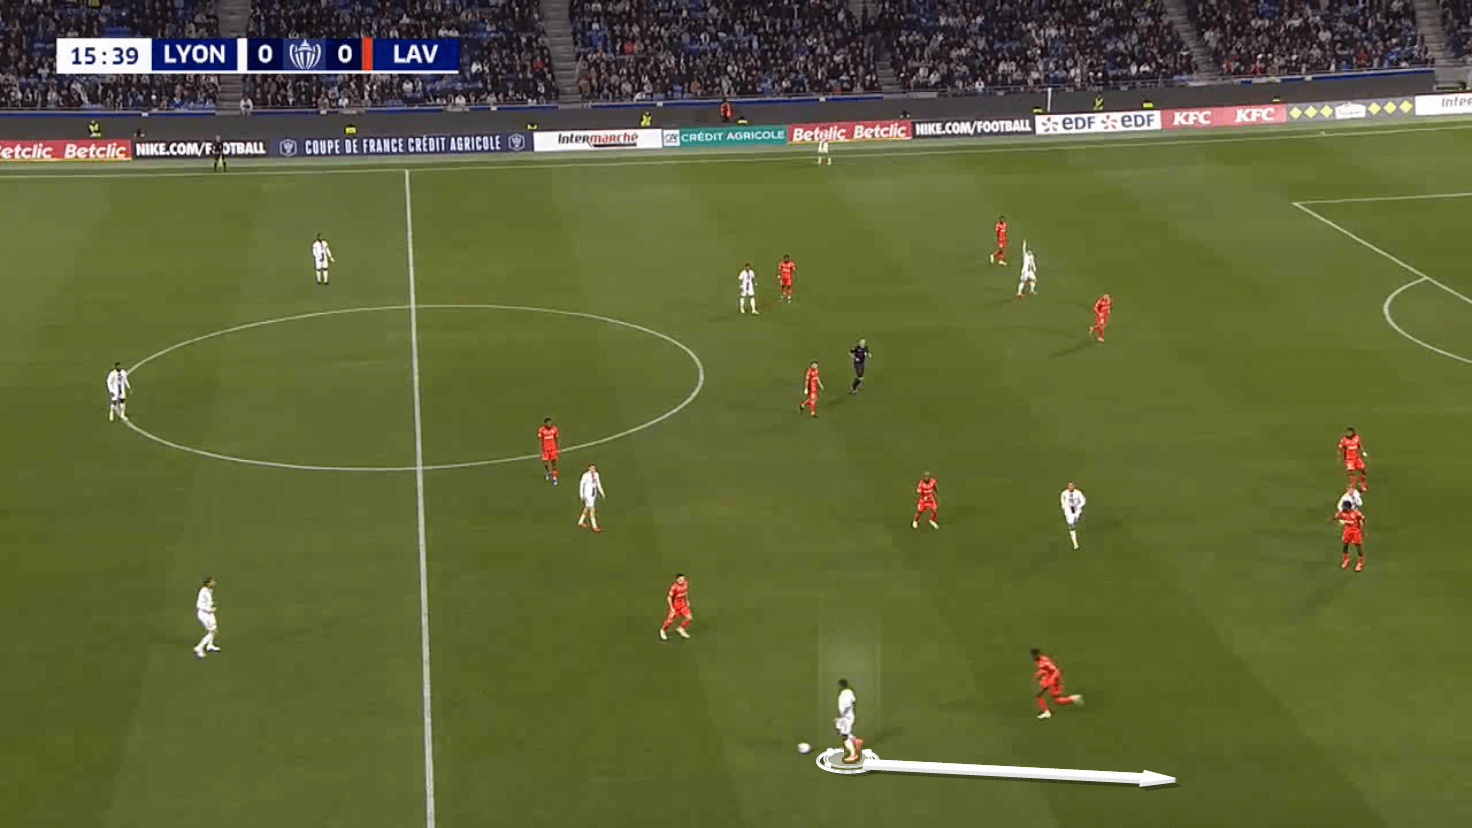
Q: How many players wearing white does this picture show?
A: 10